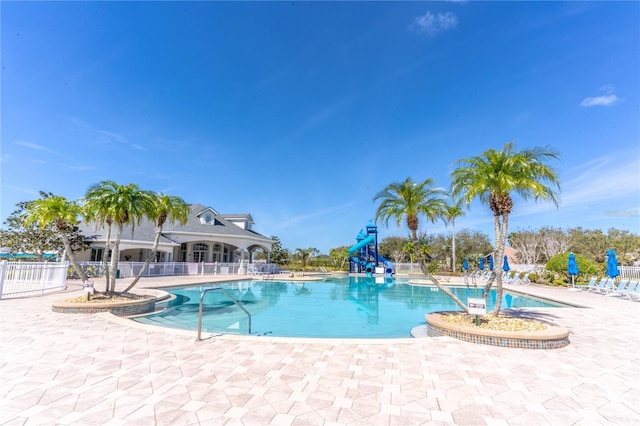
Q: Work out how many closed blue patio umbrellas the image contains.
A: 6